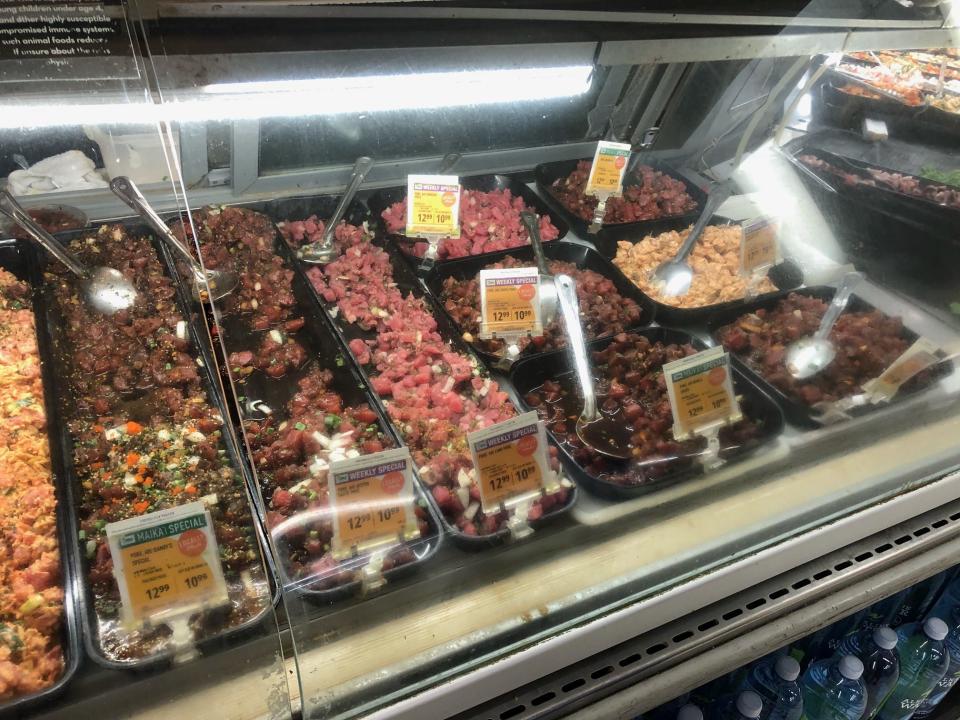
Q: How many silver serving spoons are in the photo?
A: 9